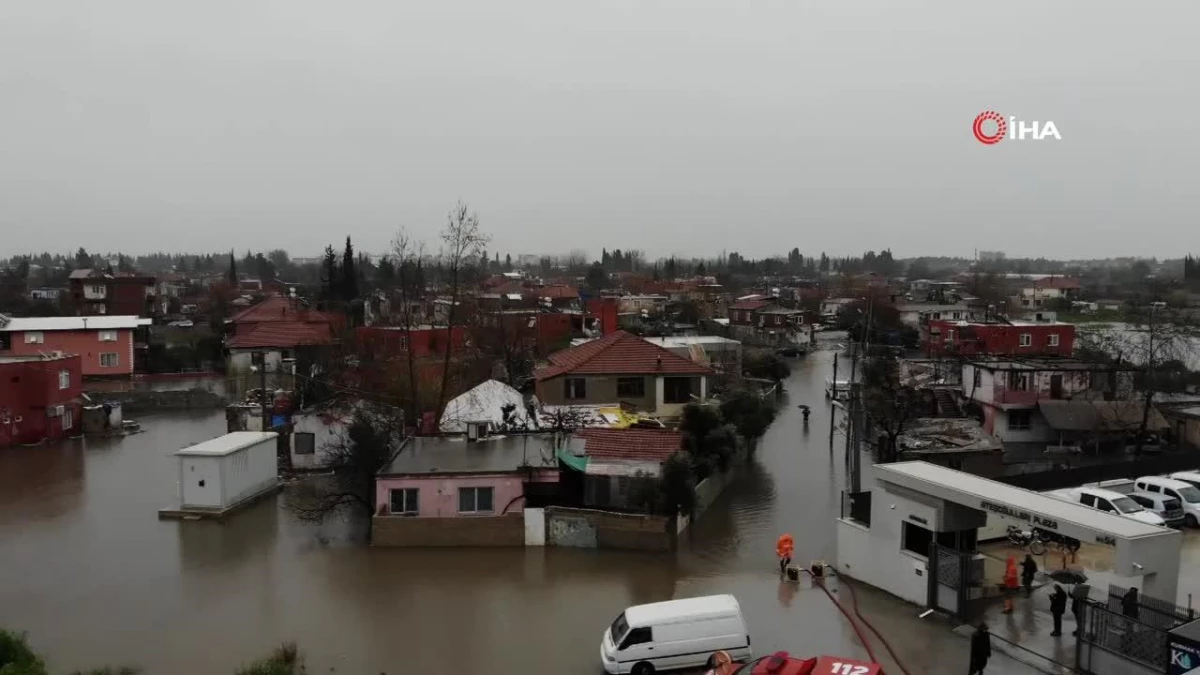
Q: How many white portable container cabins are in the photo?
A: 1